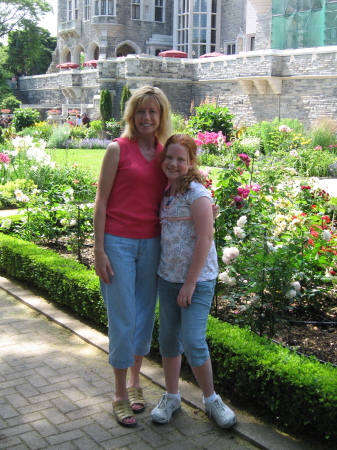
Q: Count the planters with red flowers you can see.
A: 3